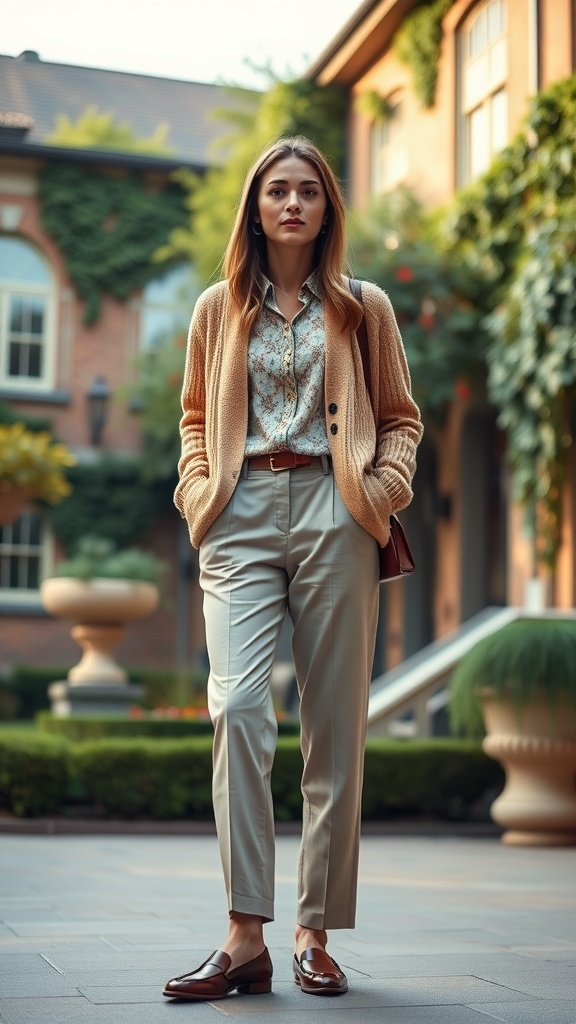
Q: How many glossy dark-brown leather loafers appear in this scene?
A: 2